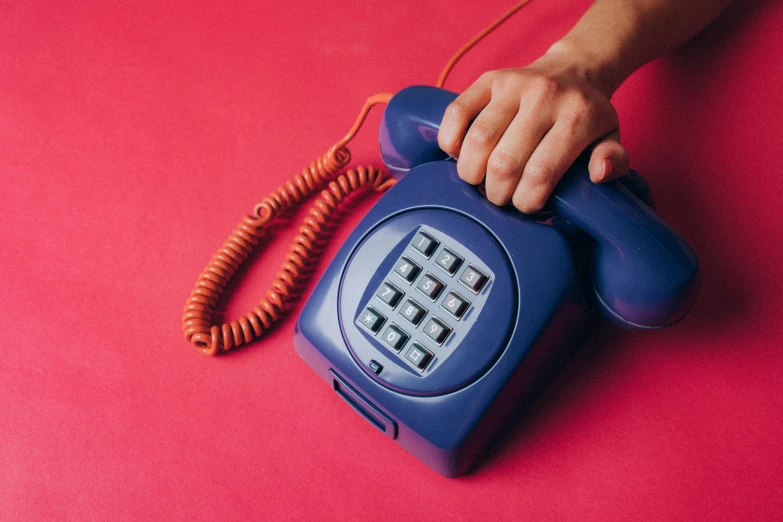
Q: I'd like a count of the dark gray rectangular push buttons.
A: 12